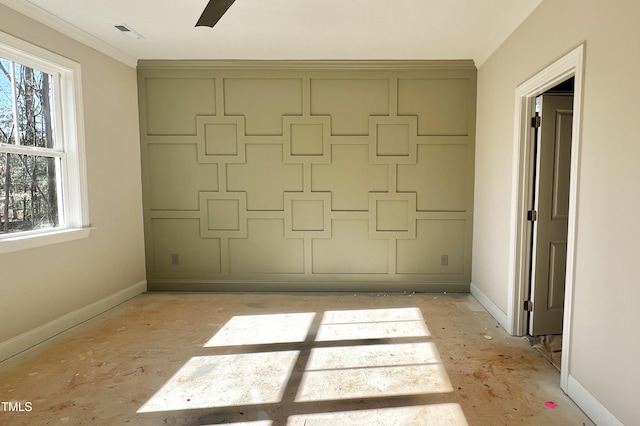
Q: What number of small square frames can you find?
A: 6